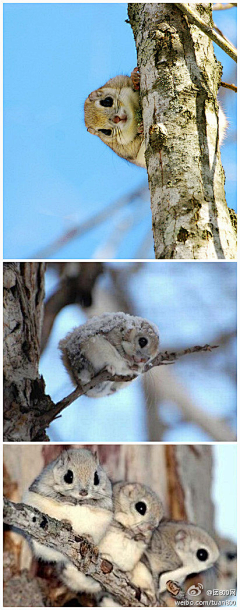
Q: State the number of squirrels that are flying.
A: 0